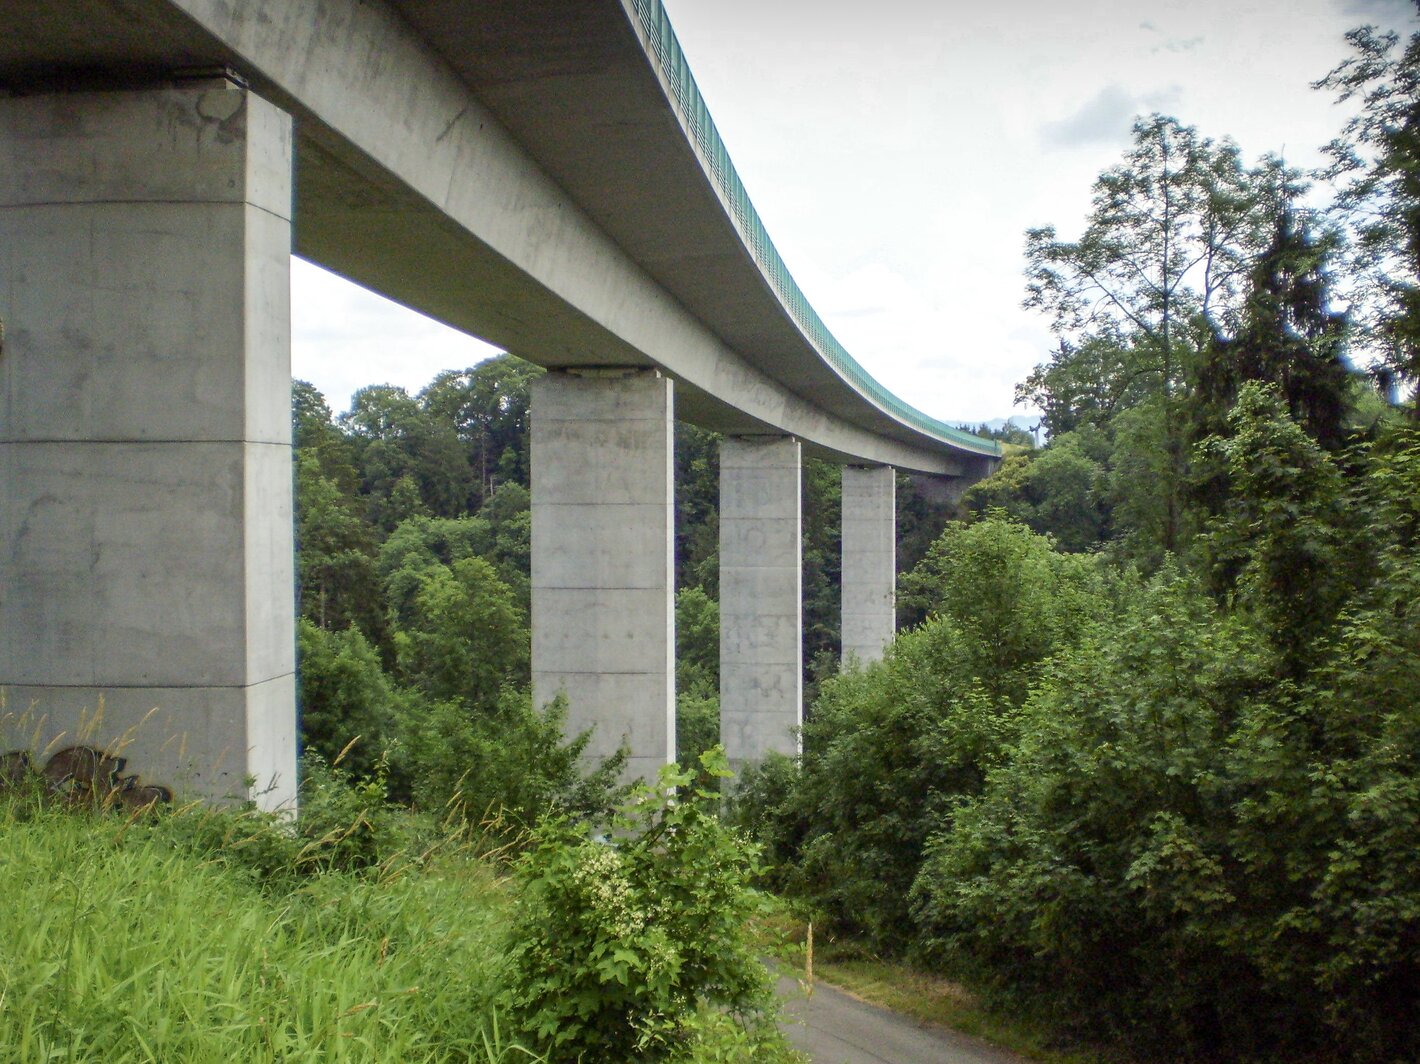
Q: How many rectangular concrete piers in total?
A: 4